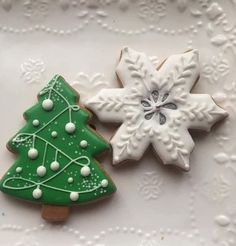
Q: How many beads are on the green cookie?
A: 14